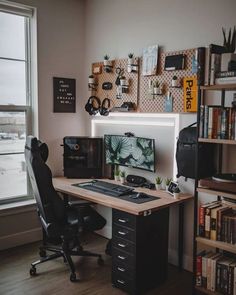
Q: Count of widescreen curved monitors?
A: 1